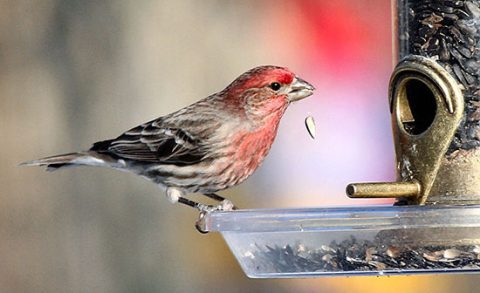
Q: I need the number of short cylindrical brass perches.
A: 1